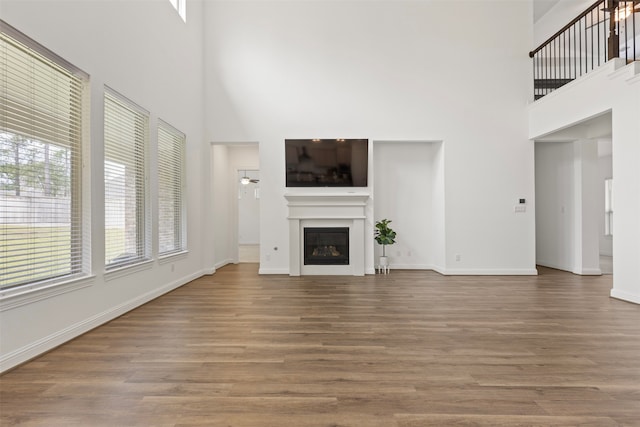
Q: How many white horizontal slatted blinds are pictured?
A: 3